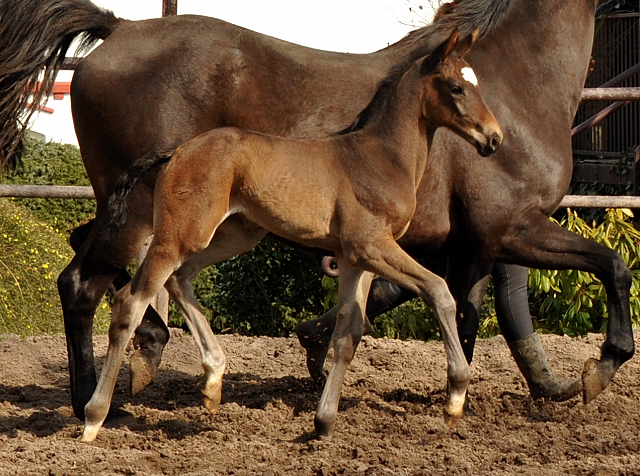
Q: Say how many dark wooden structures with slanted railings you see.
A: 1